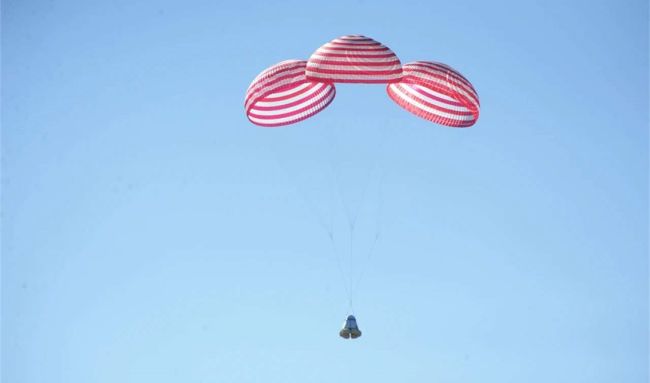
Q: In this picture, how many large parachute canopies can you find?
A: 3